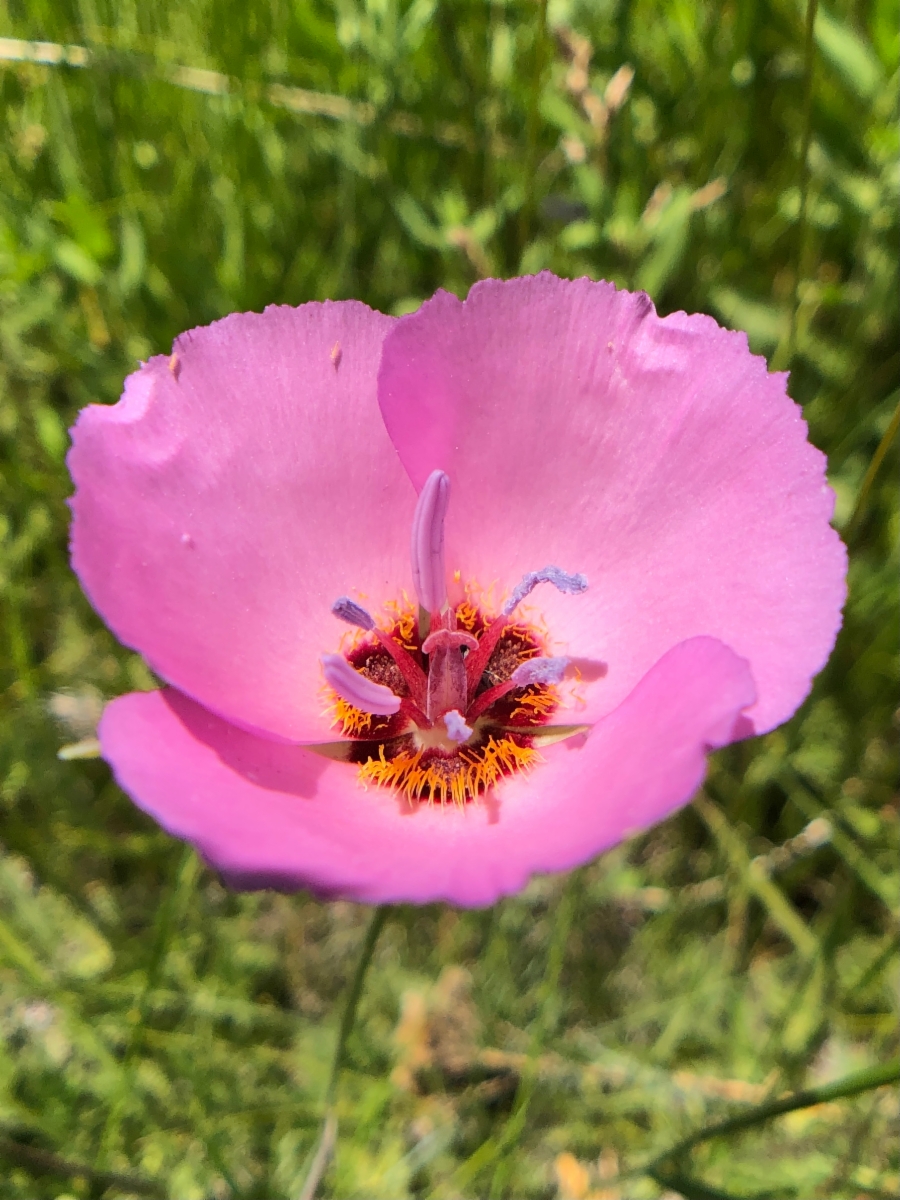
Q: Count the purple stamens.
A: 6